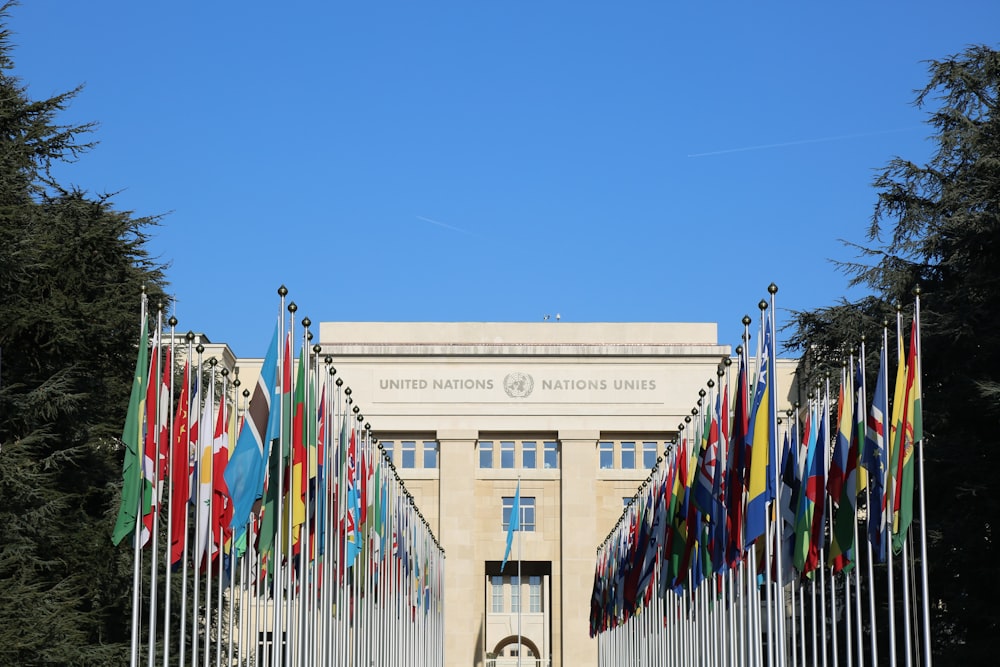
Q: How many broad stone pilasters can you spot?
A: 2